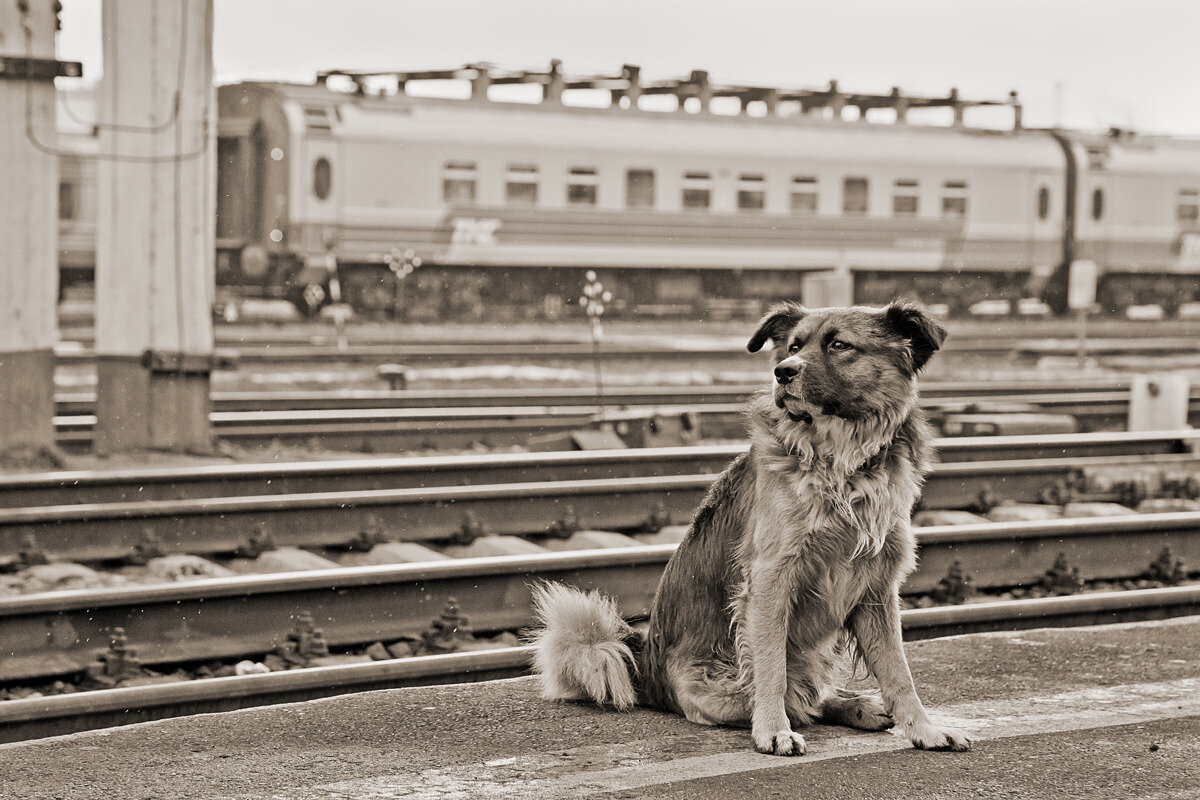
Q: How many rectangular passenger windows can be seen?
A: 11